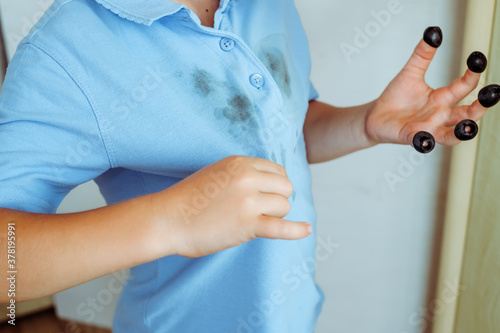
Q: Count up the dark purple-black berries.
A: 5